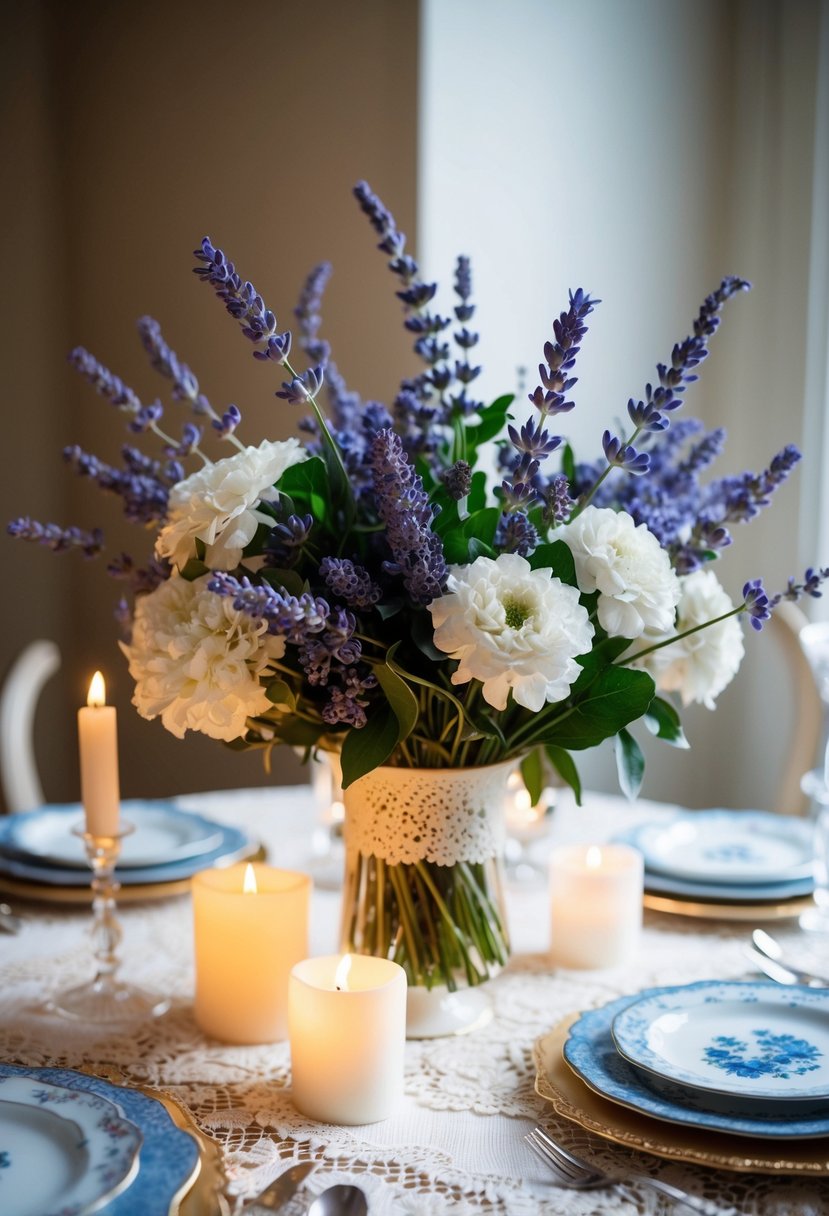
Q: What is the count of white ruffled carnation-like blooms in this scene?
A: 5